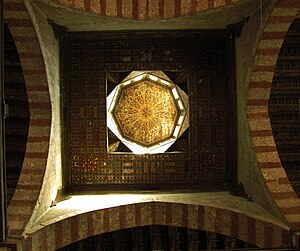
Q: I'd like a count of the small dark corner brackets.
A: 4